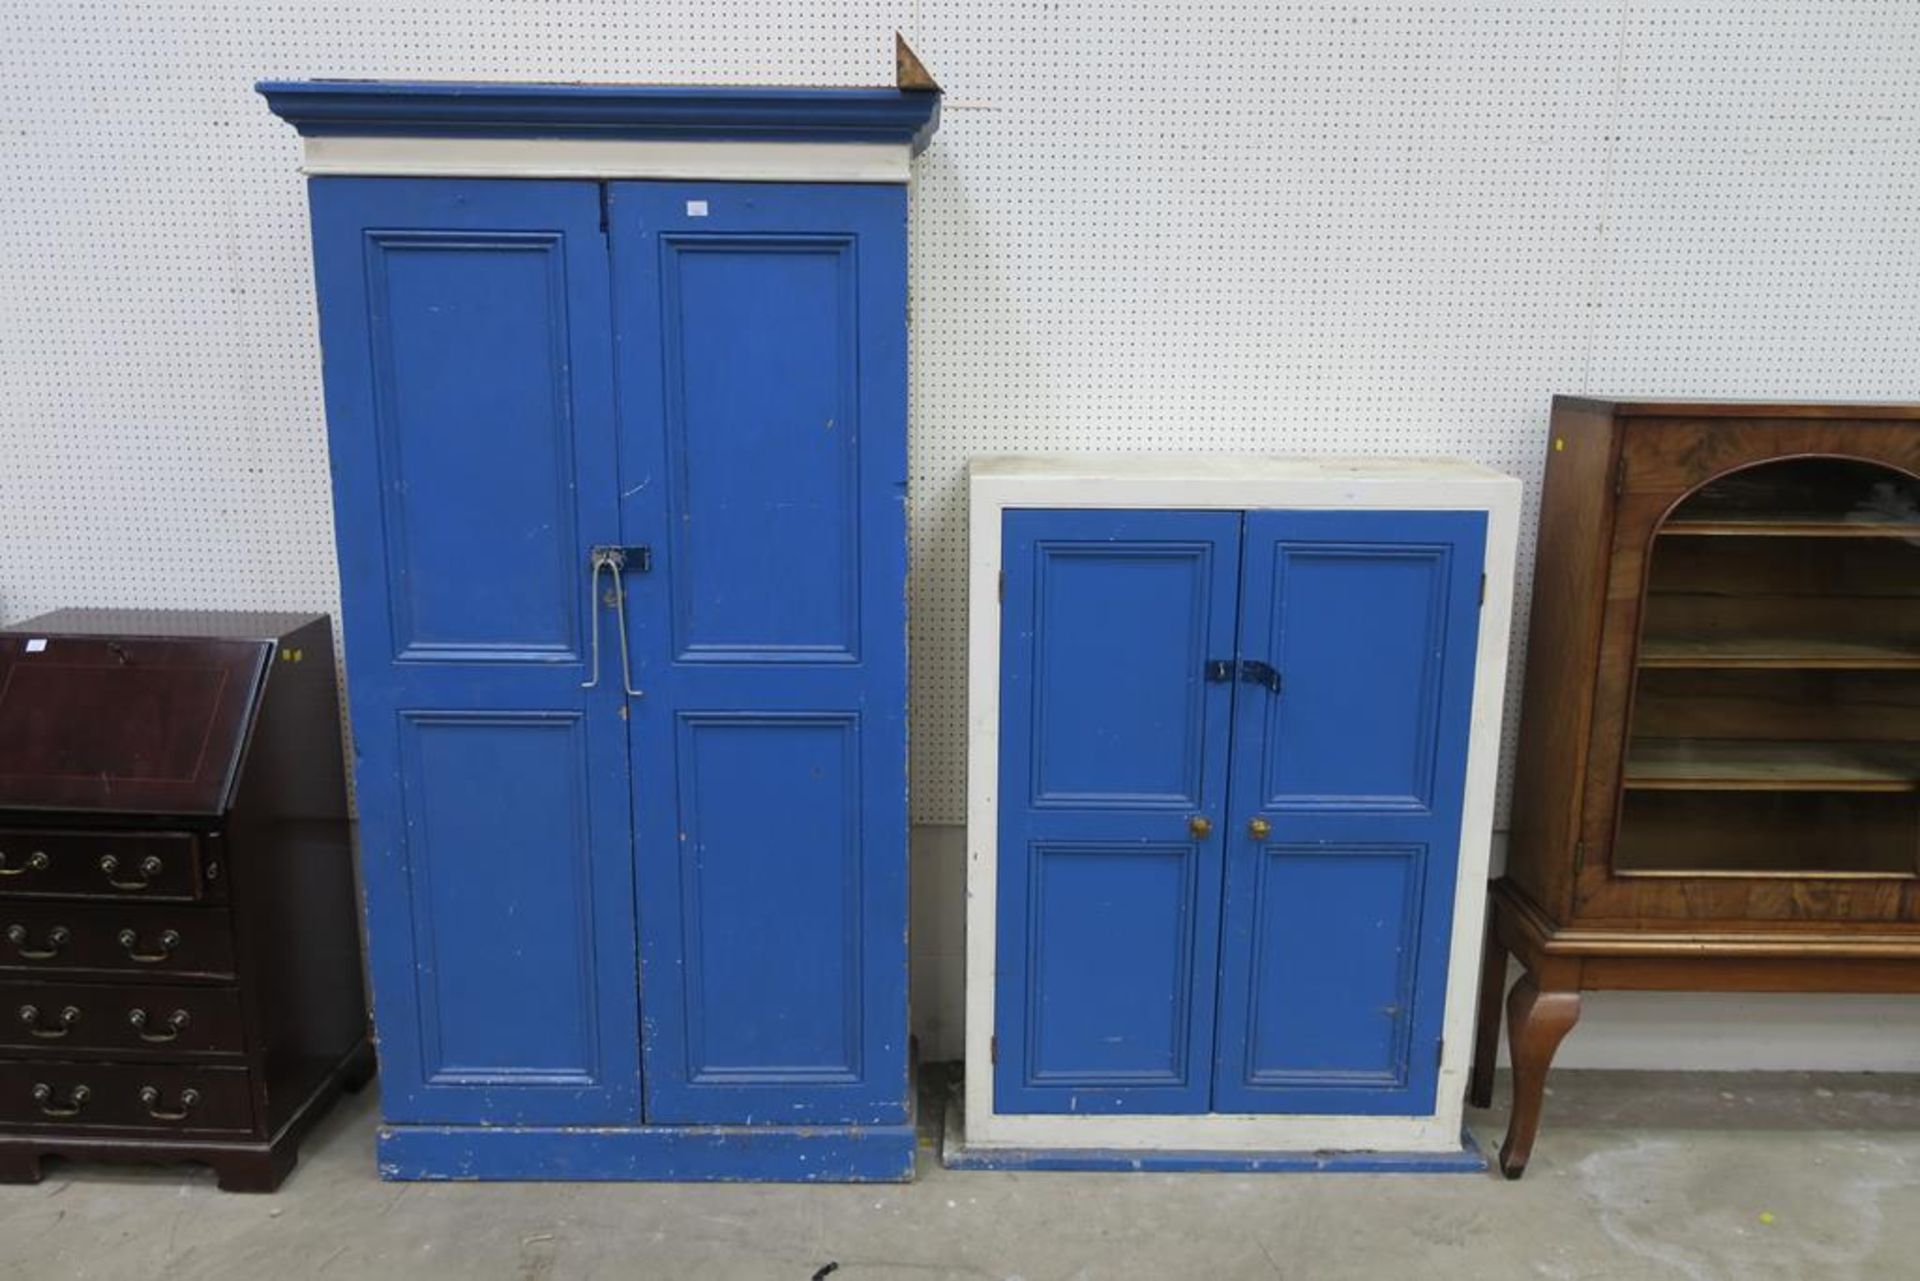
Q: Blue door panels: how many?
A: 8